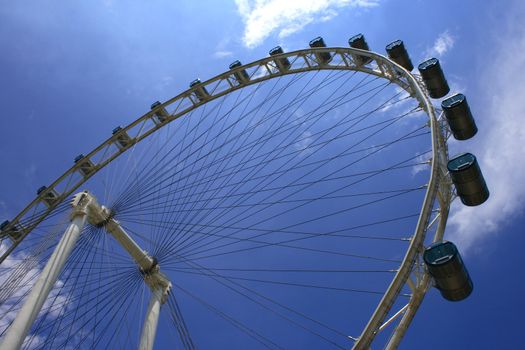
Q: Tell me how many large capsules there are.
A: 15